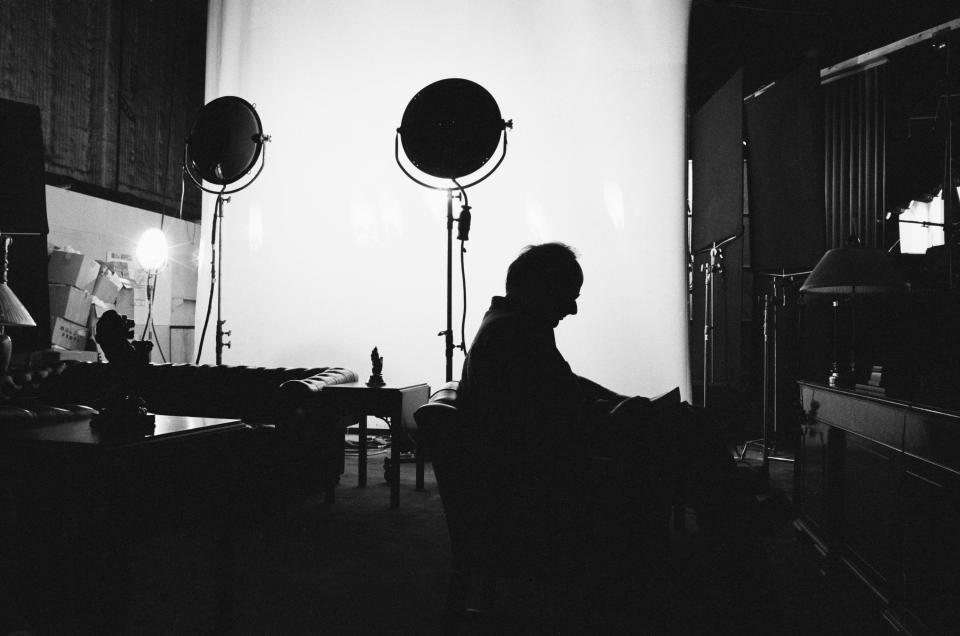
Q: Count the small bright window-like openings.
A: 1